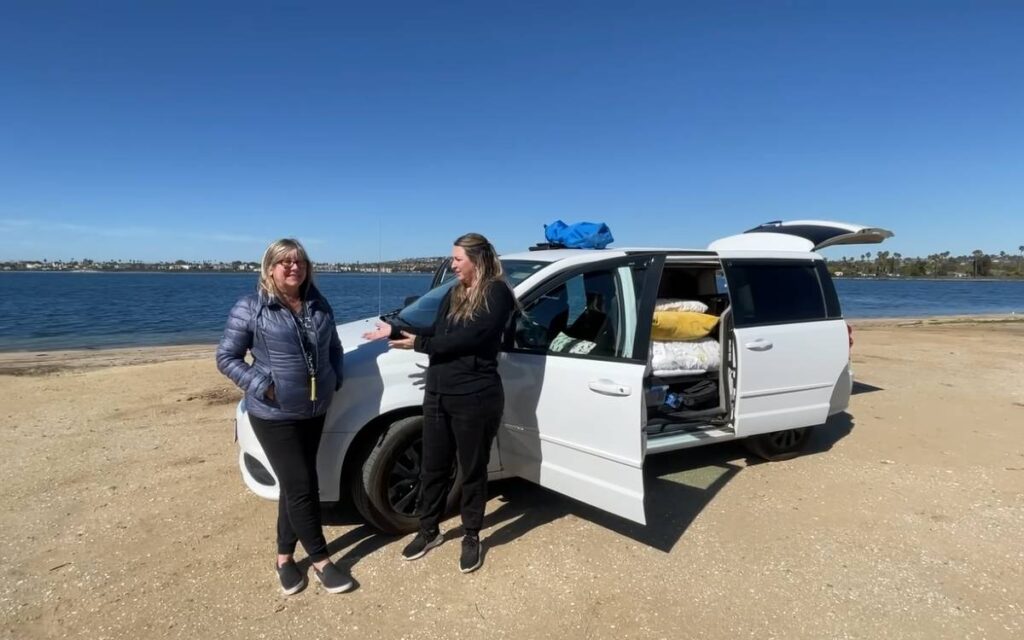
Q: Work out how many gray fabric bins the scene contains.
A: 0